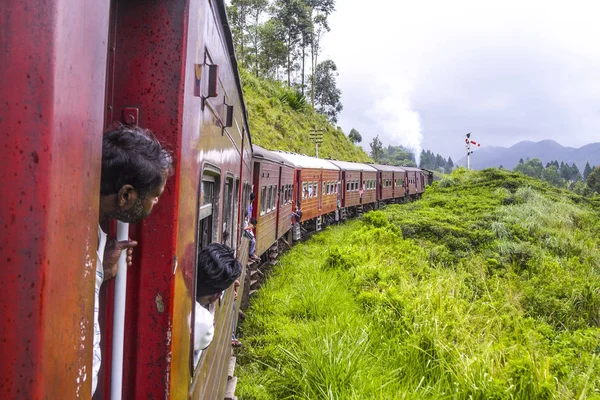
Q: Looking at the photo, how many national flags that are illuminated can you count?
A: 0